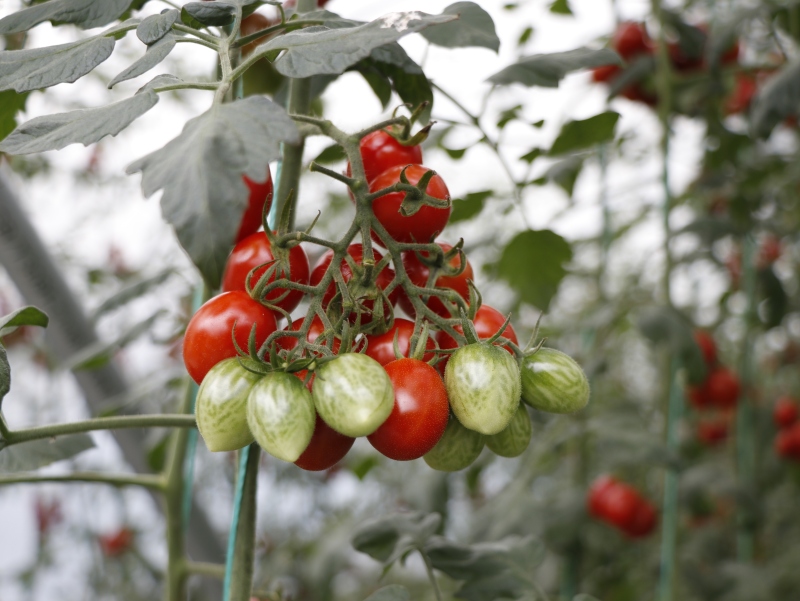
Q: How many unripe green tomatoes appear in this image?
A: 7